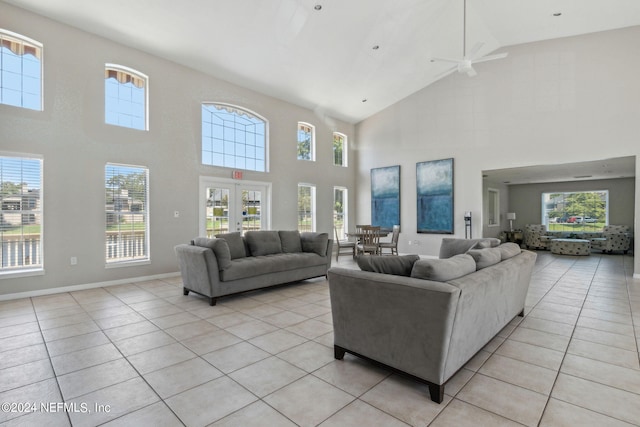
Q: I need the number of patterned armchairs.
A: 2